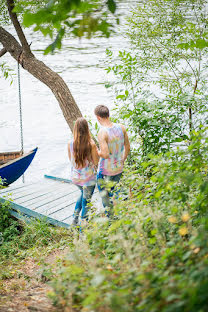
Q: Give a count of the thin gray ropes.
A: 1